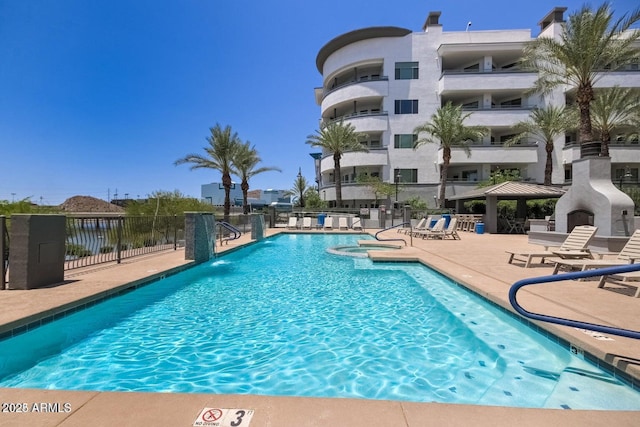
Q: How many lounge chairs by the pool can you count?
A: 12